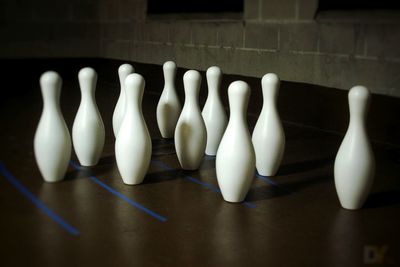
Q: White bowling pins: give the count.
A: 10